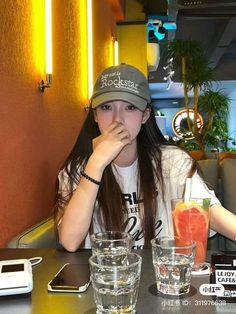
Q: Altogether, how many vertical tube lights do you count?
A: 3